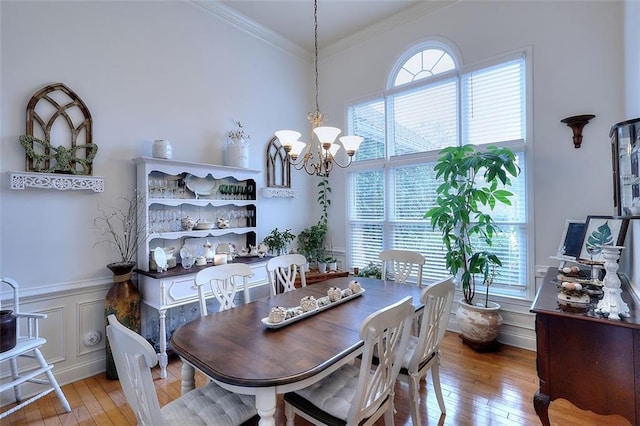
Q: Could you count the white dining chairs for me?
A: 6